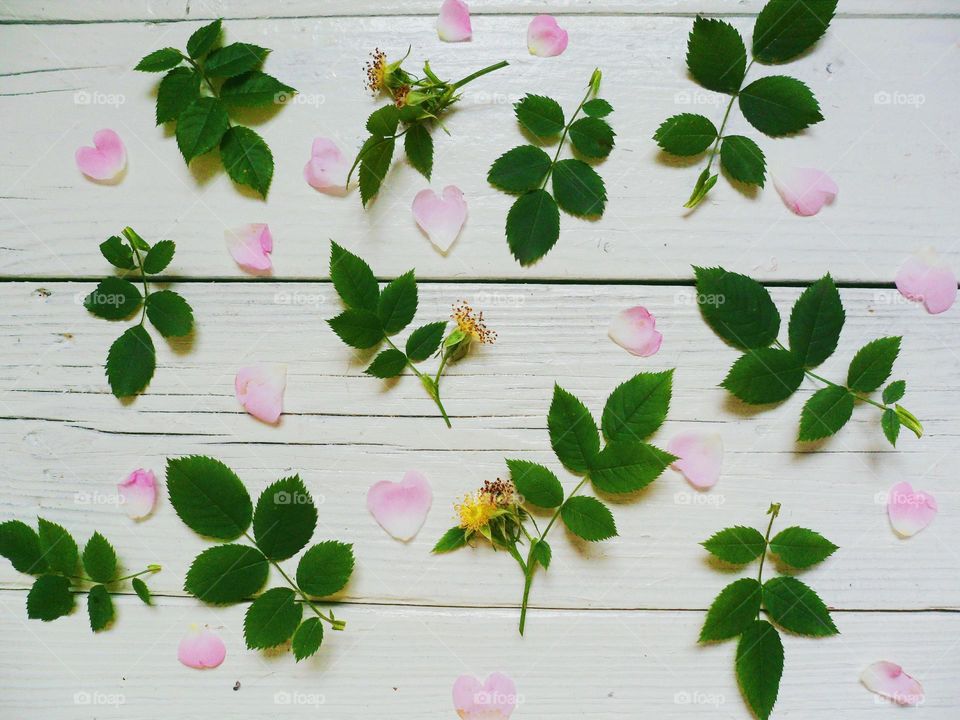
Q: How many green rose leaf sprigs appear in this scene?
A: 11